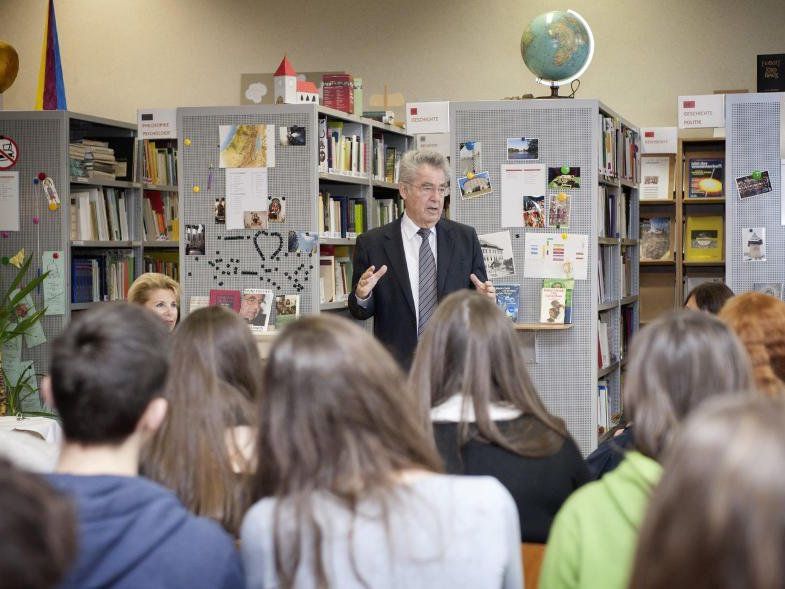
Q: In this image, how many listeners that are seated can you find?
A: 10